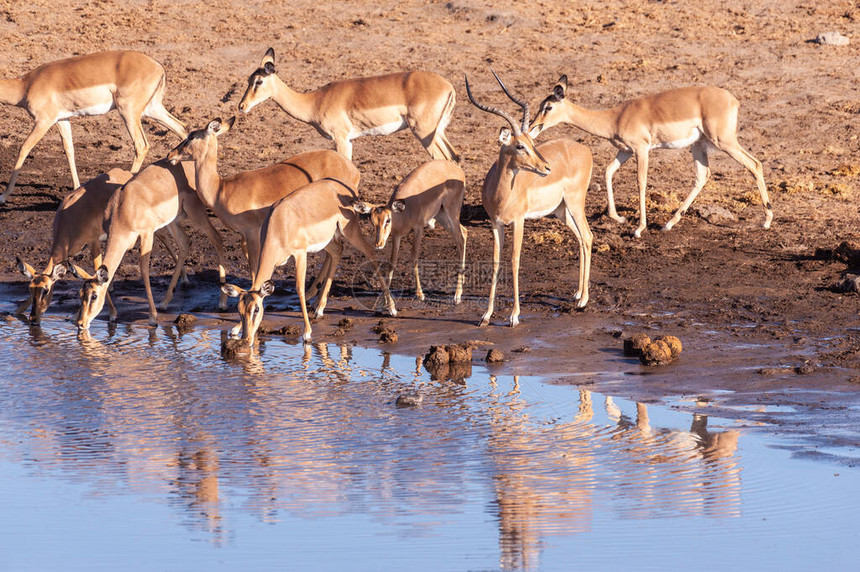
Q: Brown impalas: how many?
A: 9